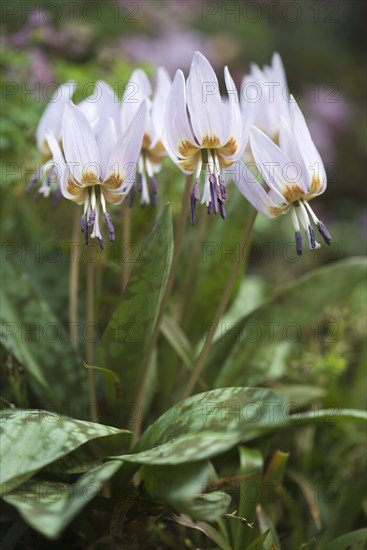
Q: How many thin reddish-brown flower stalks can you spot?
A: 6